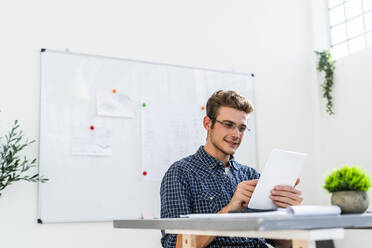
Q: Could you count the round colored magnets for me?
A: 5